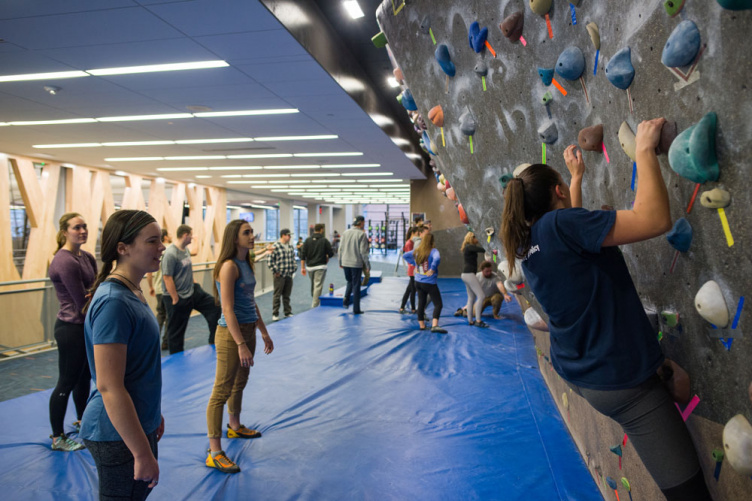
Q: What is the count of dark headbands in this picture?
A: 1